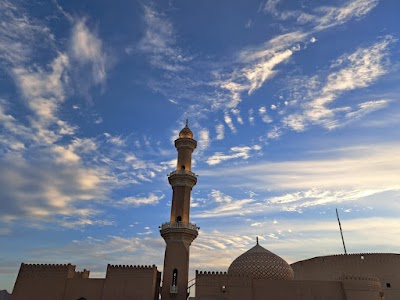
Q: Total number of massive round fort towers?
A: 1